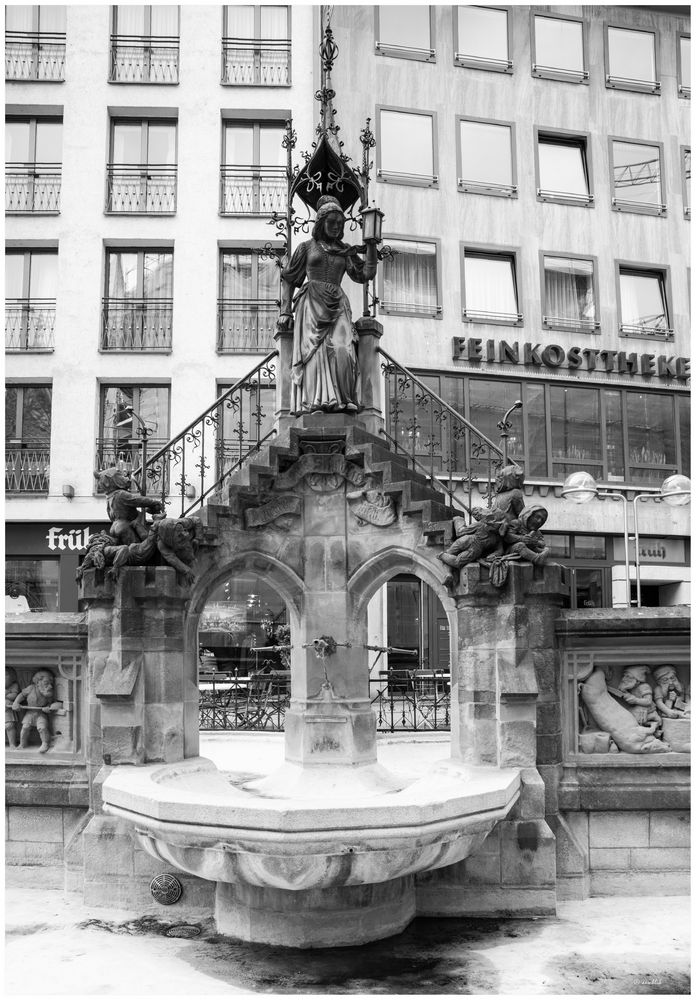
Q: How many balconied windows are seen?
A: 12